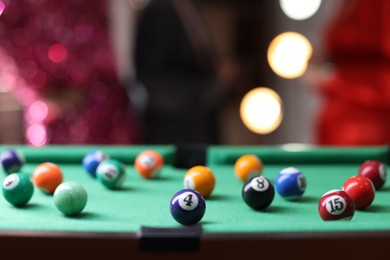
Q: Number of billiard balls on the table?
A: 15